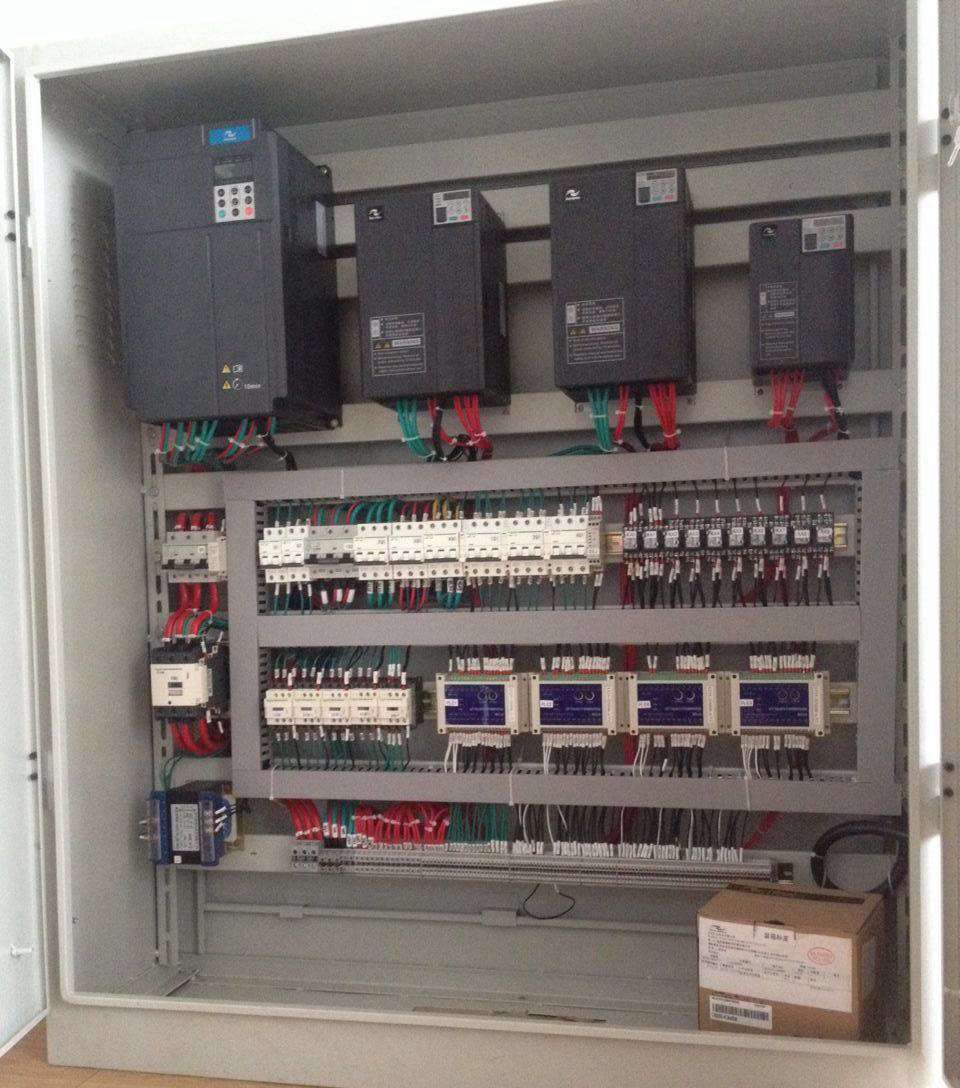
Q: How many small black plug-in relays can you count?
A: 10